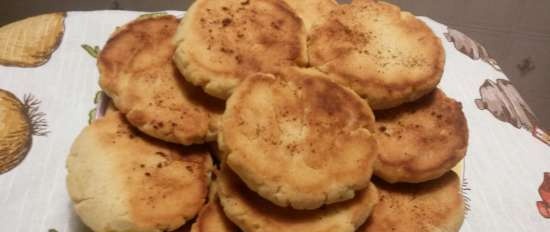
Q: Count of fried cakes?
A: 10